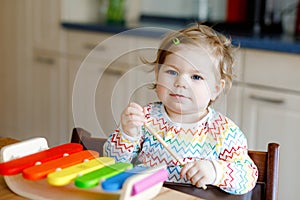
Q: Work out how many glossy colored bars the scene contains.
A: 6